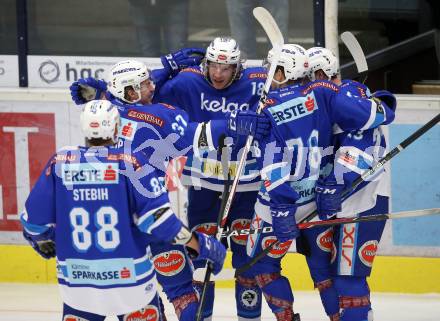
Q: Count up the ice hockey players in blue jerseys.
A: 5